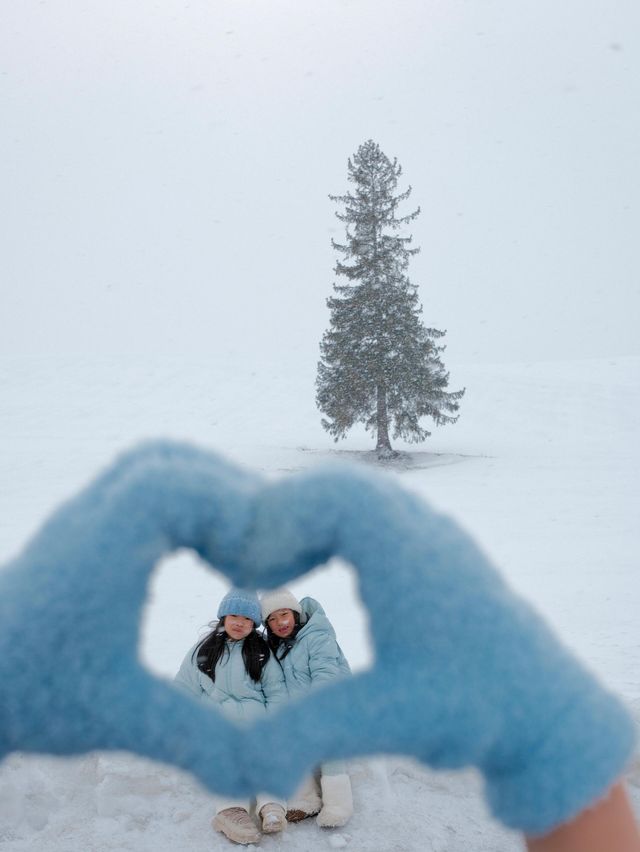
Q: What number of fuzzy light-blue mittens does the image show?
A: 2